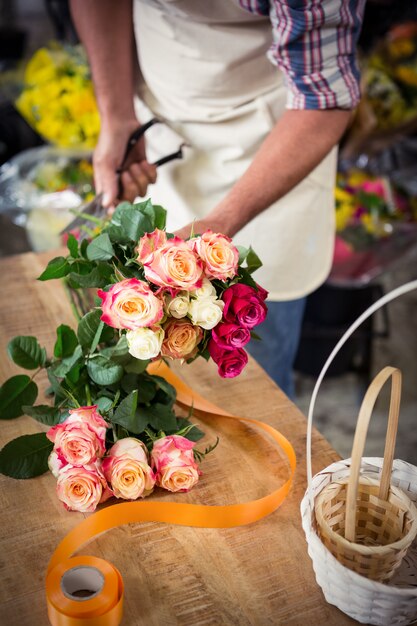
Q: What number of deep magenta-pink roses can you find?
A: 3